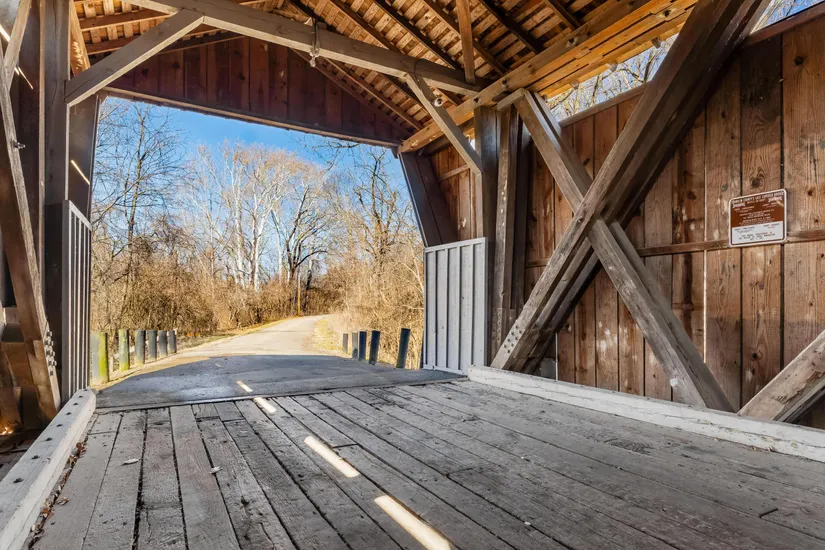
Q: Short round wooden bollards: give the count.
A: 11